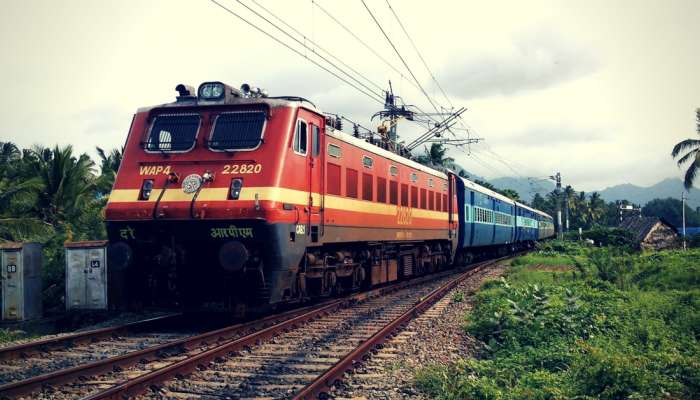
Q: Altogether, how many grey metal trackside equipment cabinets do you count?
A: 2